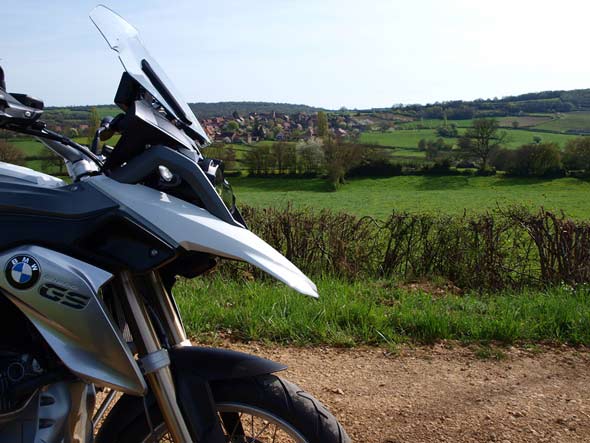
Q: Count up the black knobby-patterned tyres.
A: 1